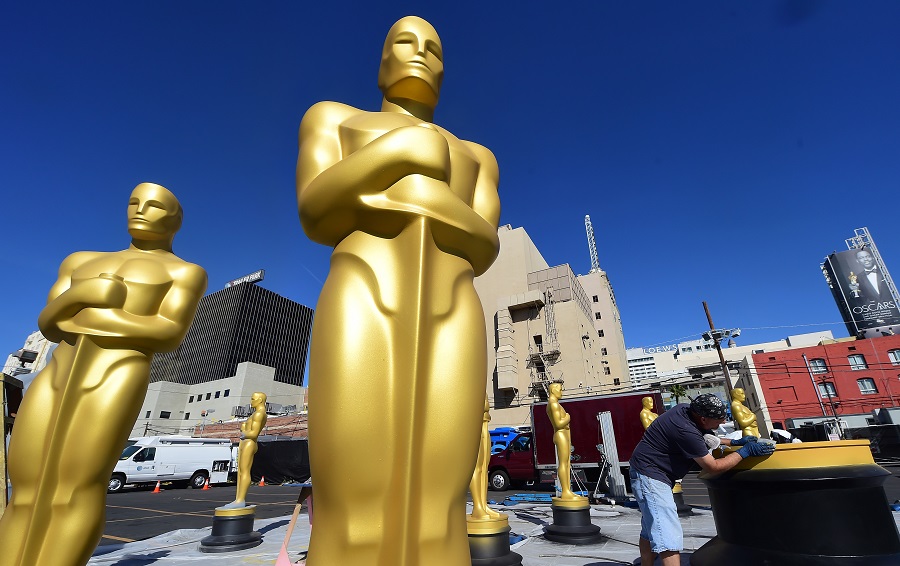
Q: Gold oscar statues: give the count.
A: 7